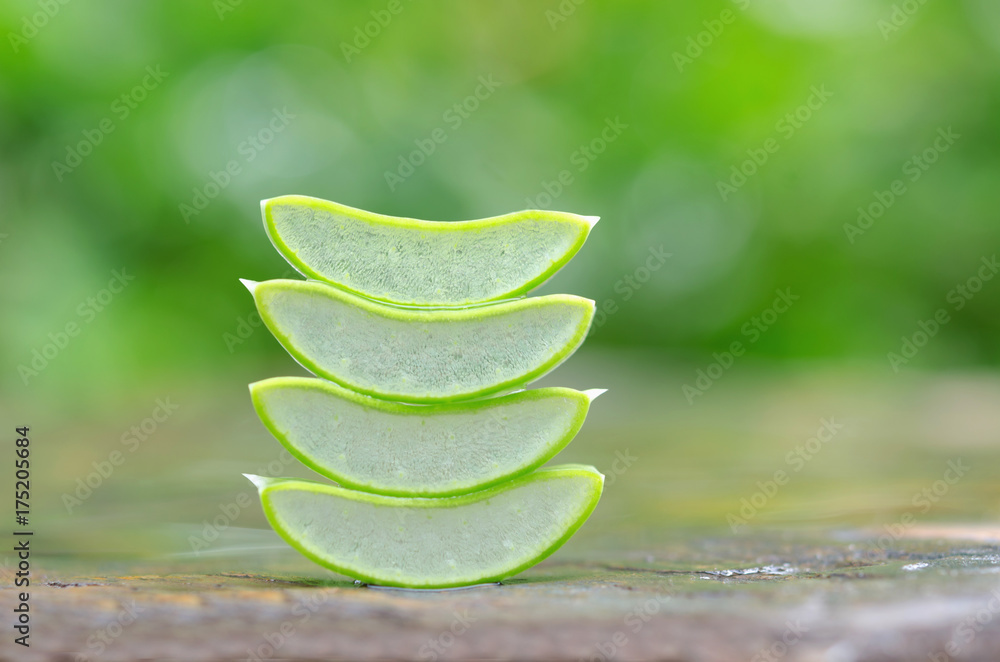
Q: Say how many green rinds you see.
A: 4